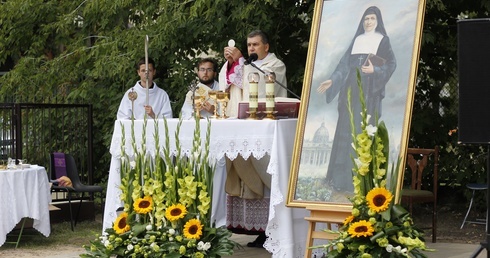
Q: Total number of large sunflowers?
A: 6